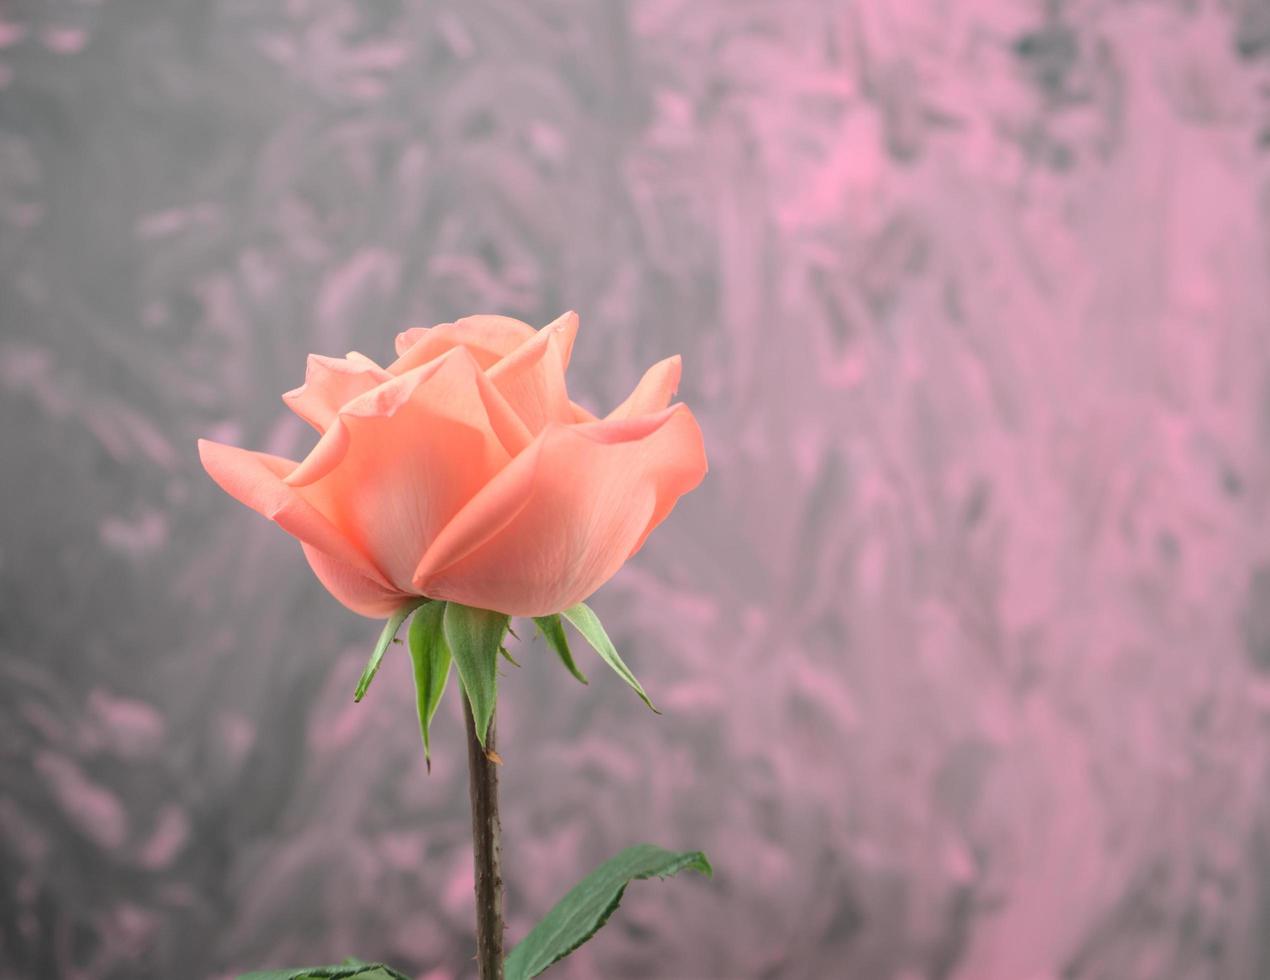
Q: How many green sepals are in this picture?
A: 5